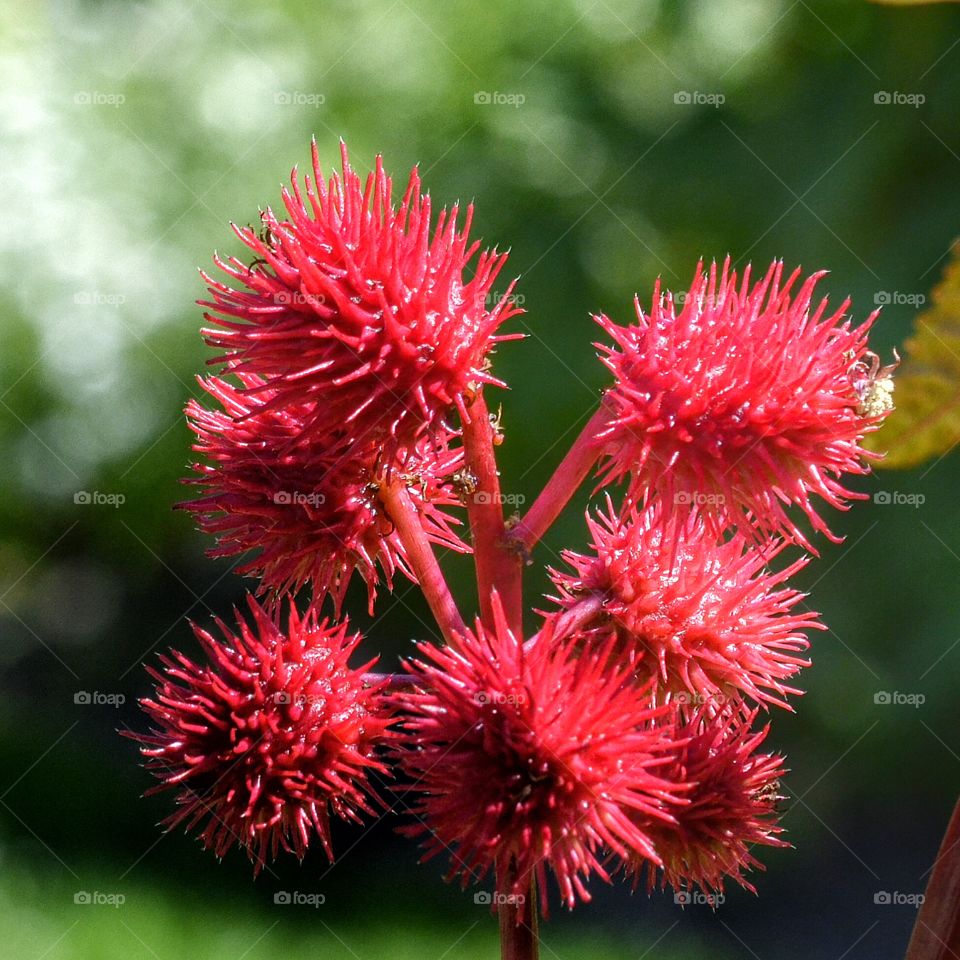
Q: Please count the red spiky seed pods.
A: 7